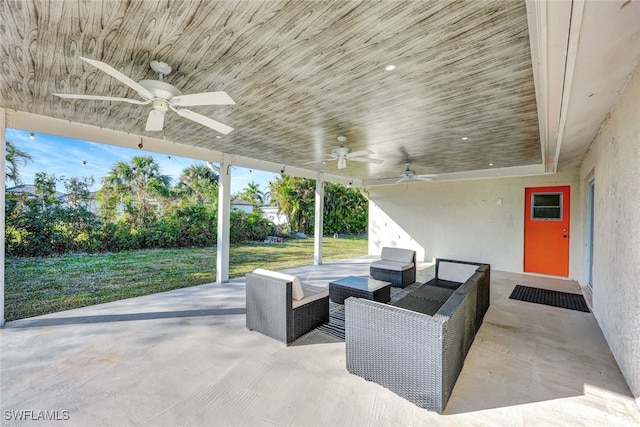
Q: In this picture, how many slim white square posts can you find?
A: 3